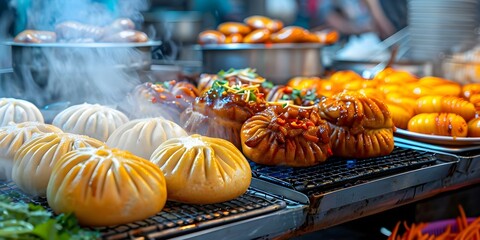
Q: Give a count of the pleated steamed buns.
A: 7